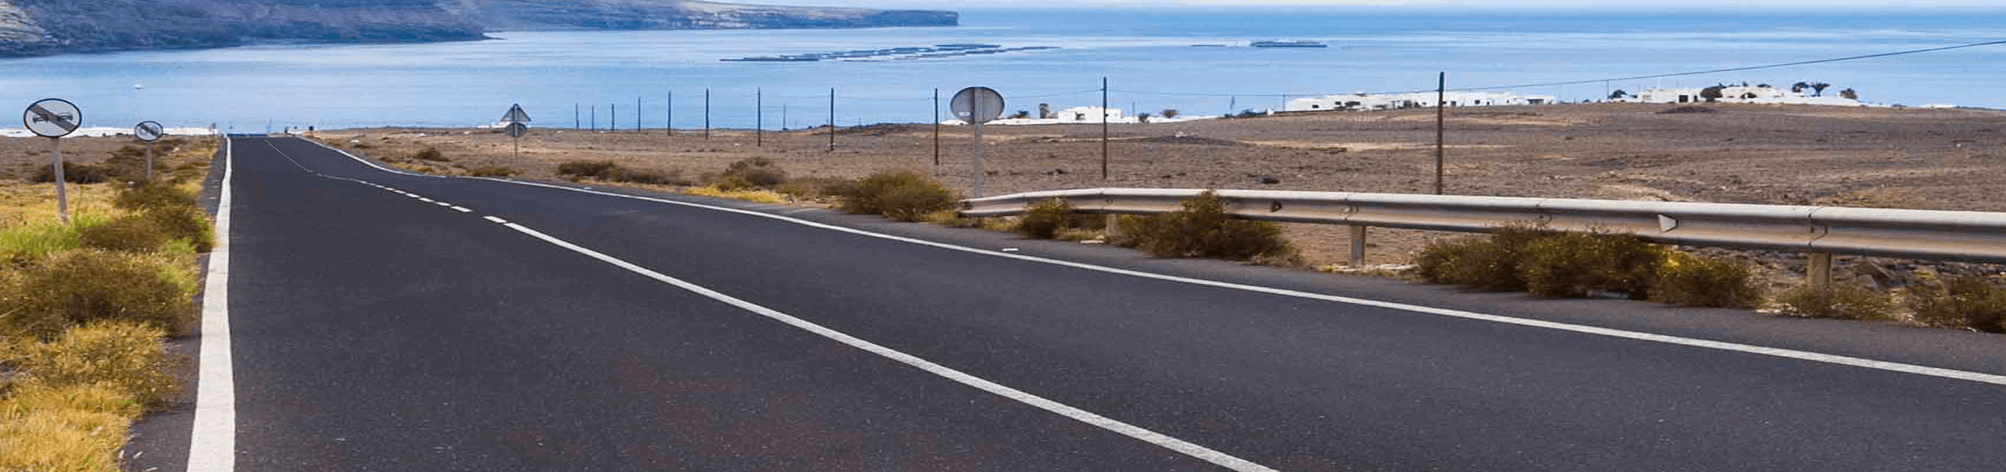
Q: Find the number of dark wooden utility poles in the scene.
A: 11